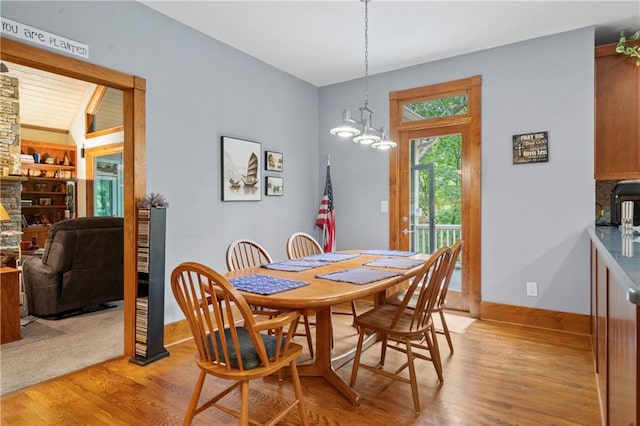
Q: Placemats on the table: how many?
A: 6